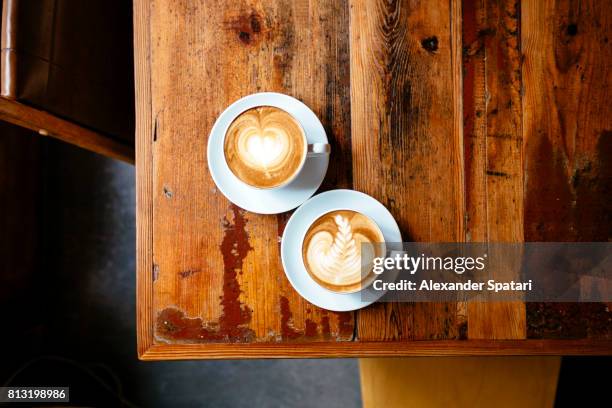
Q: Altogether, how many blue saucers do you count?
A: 2